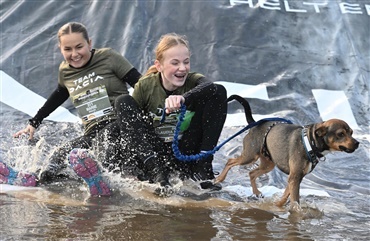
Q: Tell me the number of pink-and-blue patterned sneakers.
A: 2